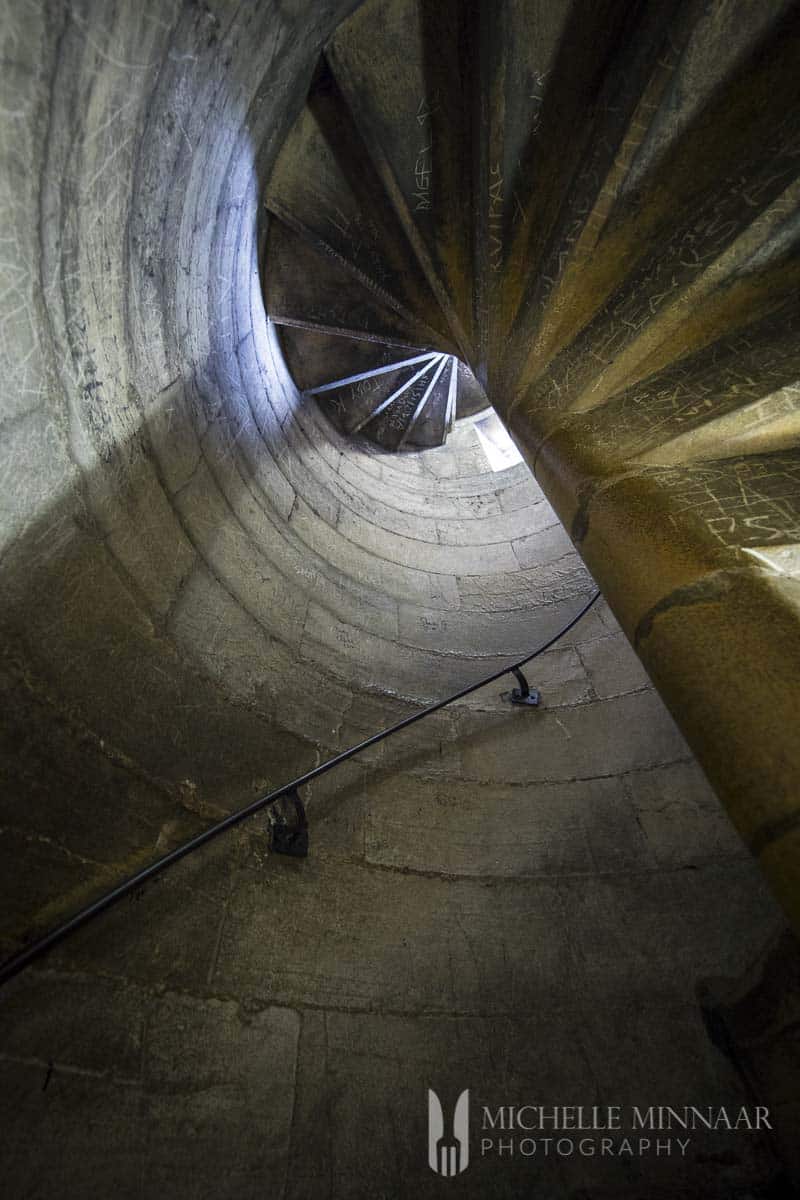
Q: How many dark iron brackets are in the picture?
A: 2